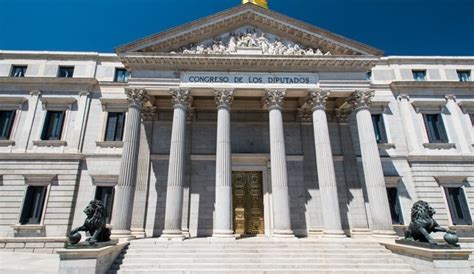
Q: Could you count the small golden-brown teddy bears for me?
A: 0